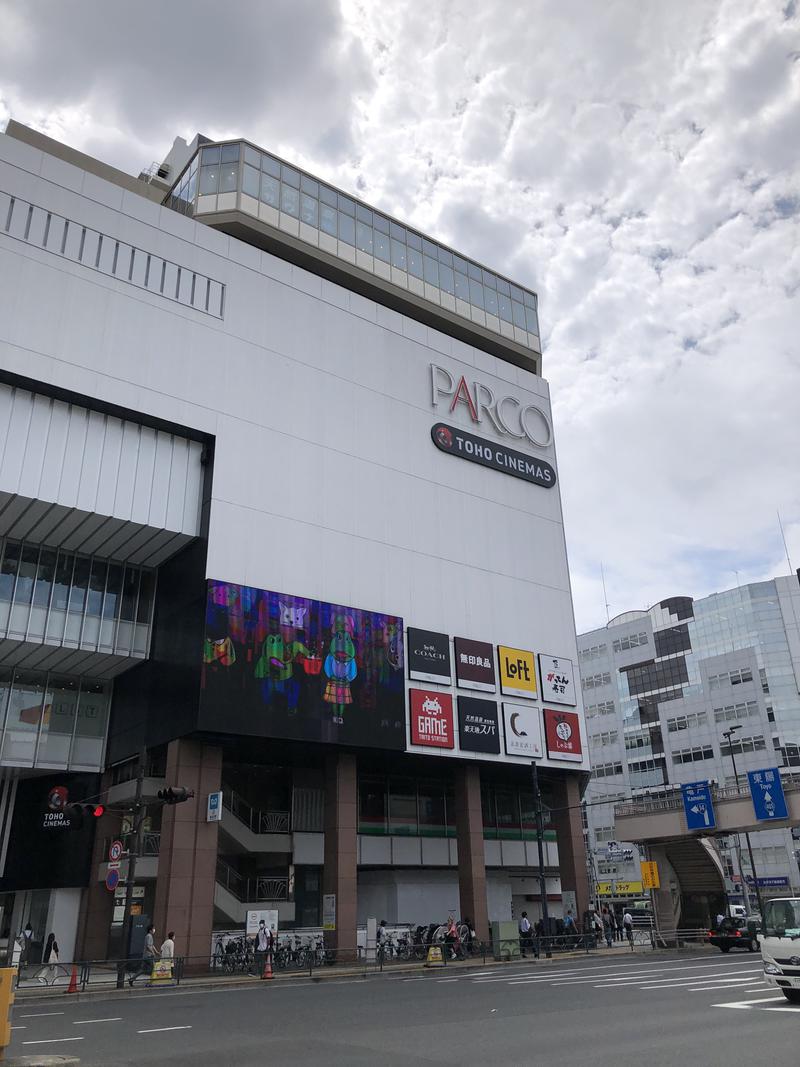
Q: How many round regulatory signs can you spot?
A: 2